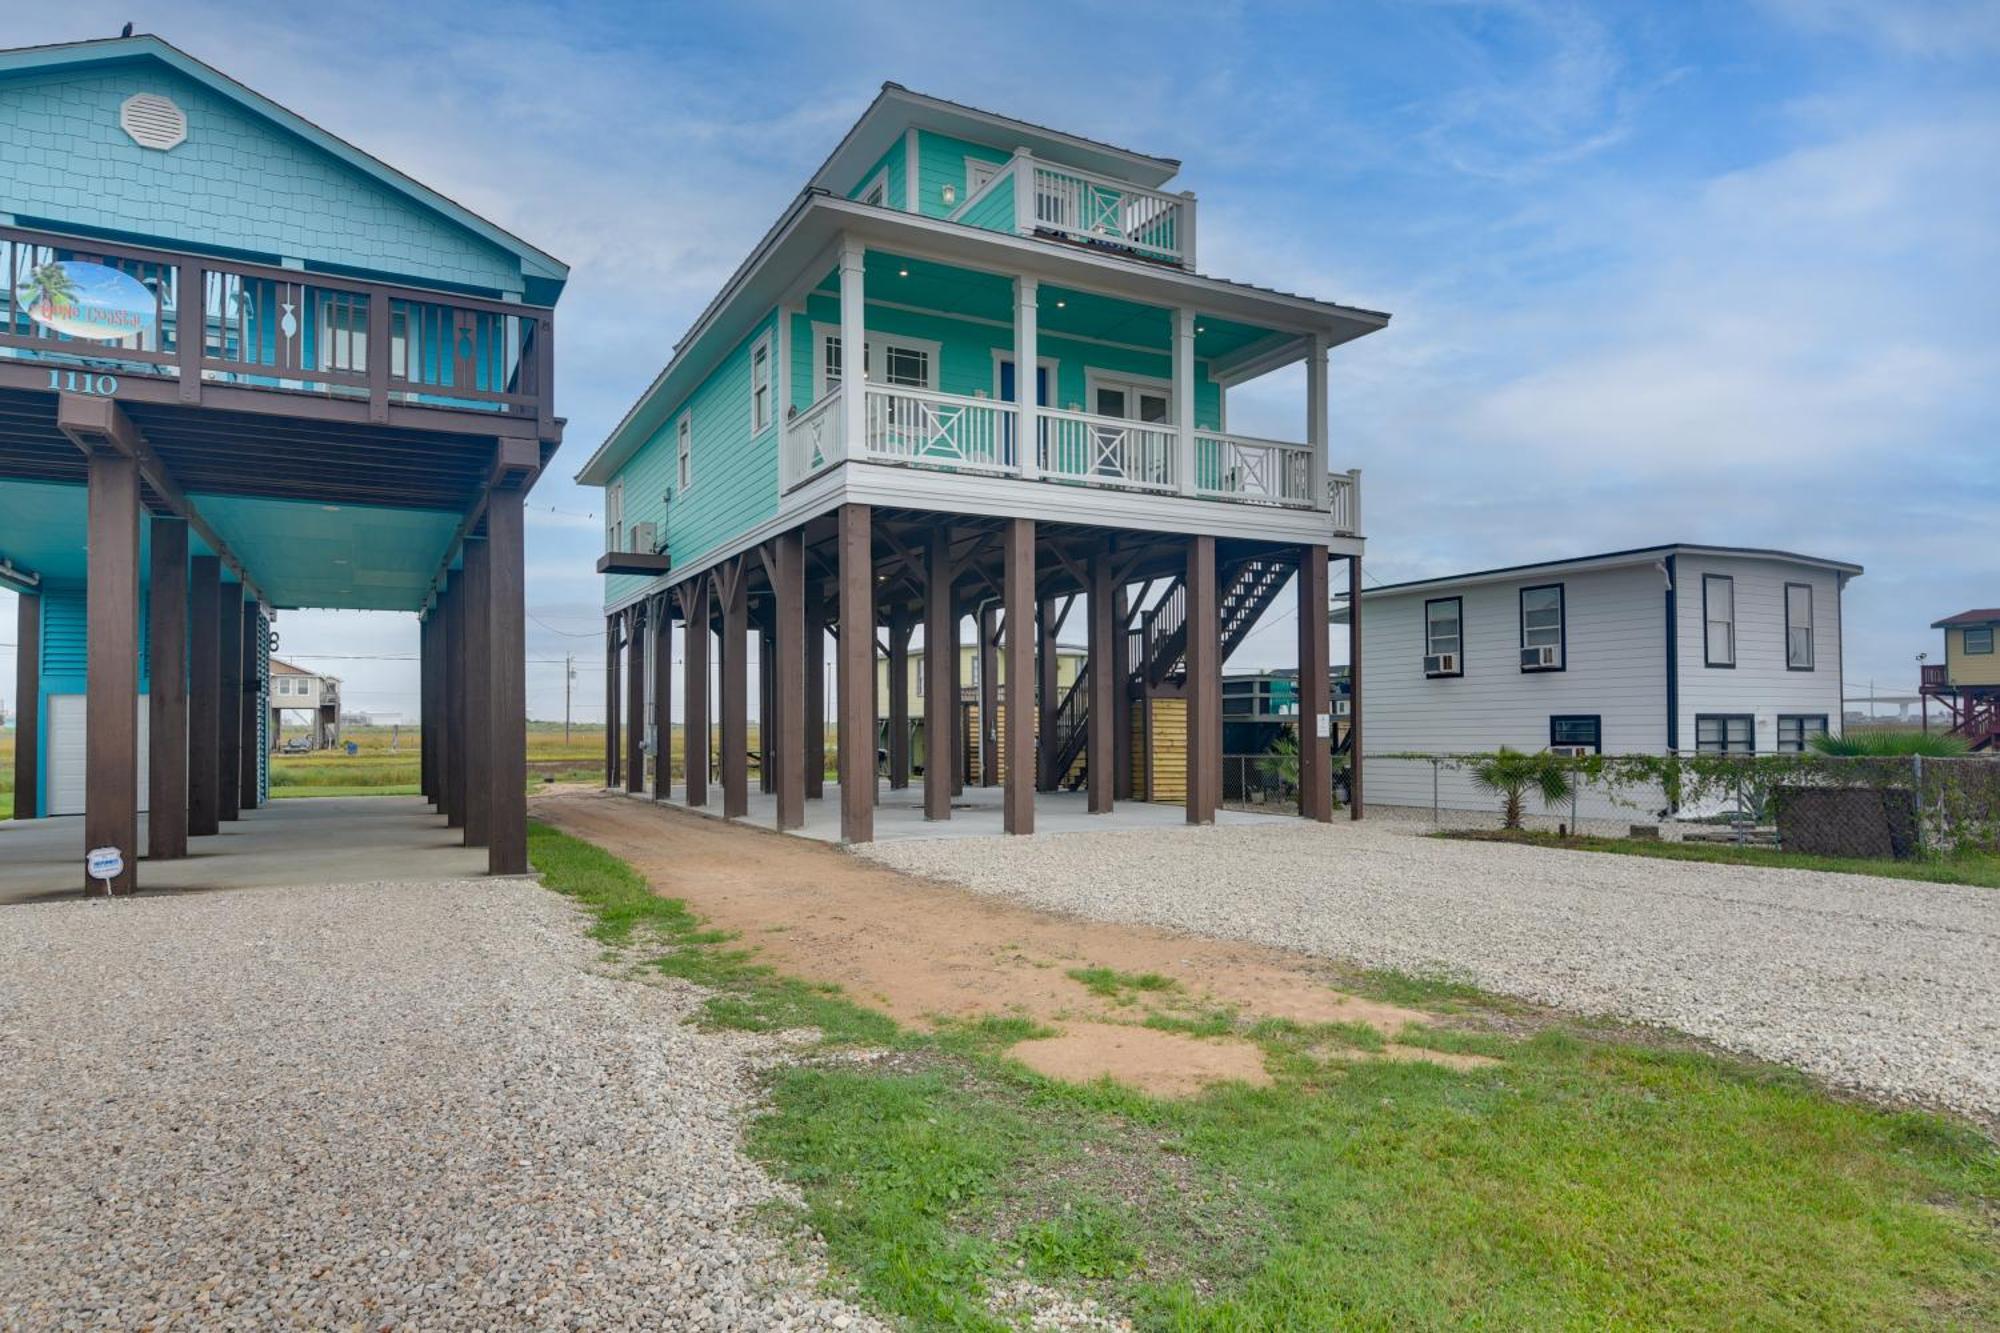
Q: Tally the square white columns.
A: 4